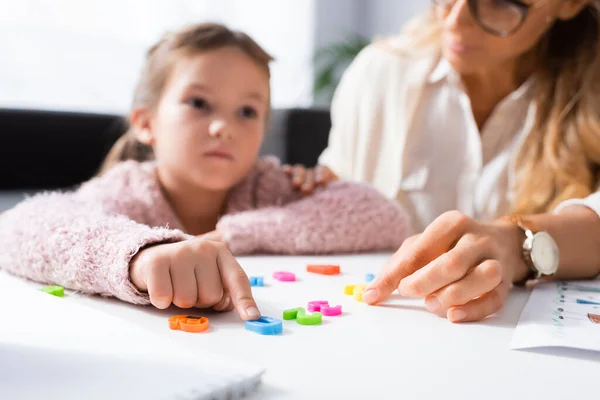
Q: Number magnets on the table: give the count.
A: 10